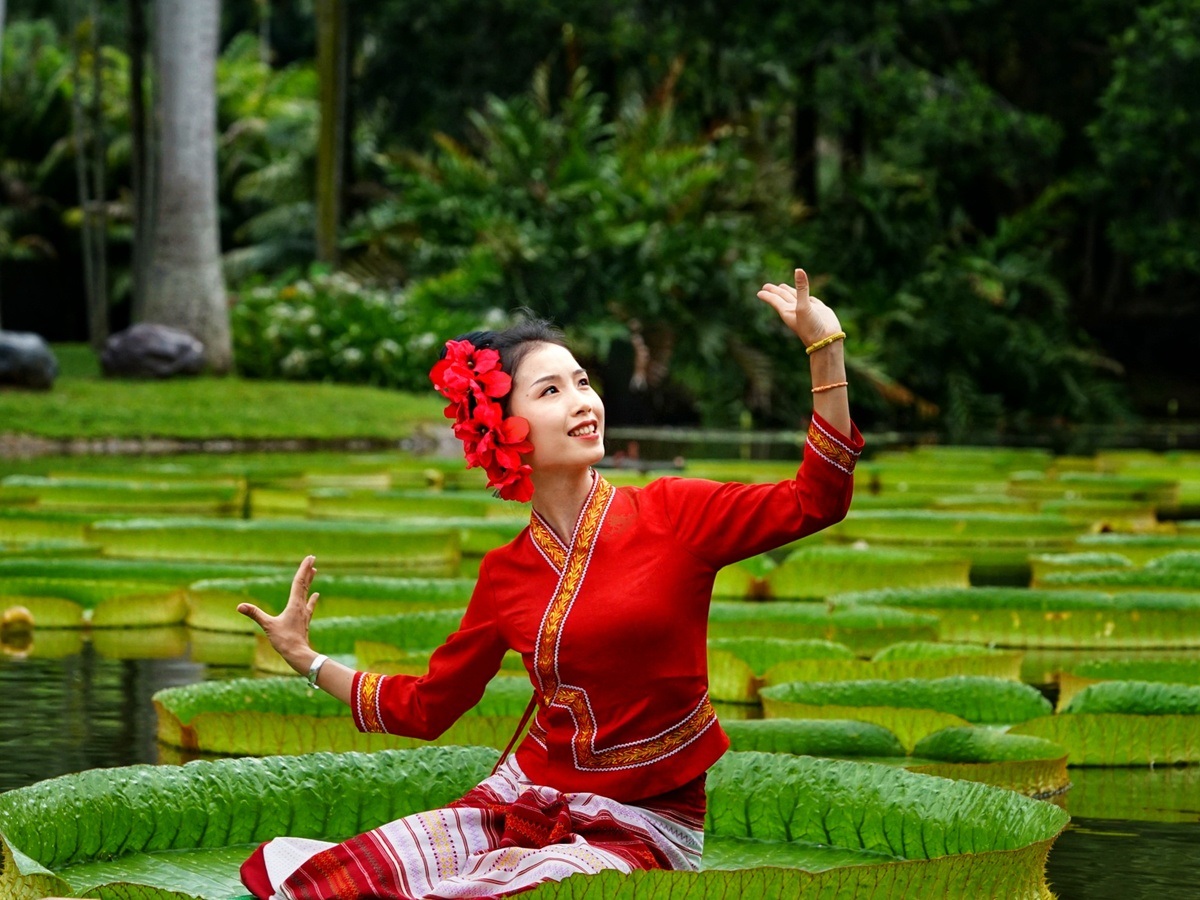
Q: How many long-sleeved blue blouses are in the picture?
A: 0